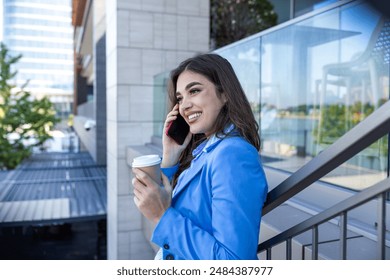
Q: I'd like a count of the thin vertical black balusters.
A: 5